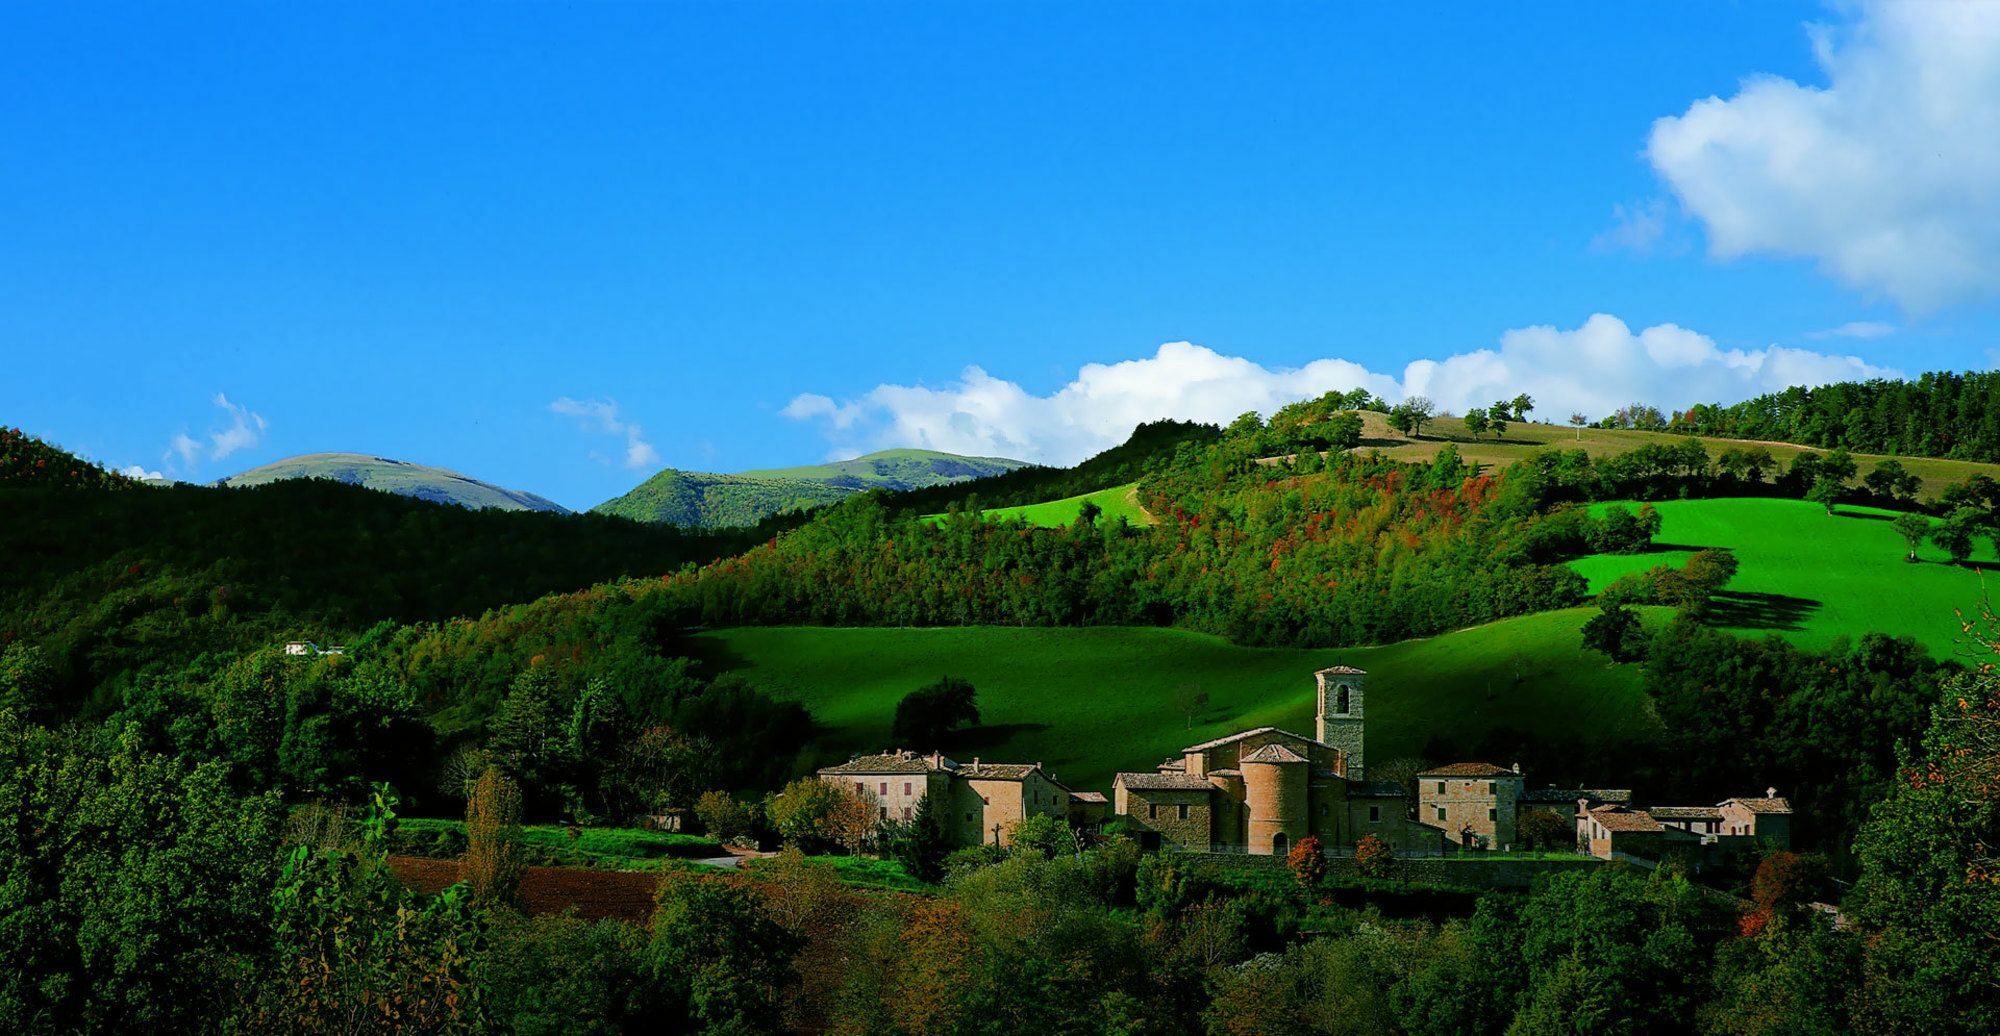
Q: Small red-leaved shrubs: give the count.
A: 2